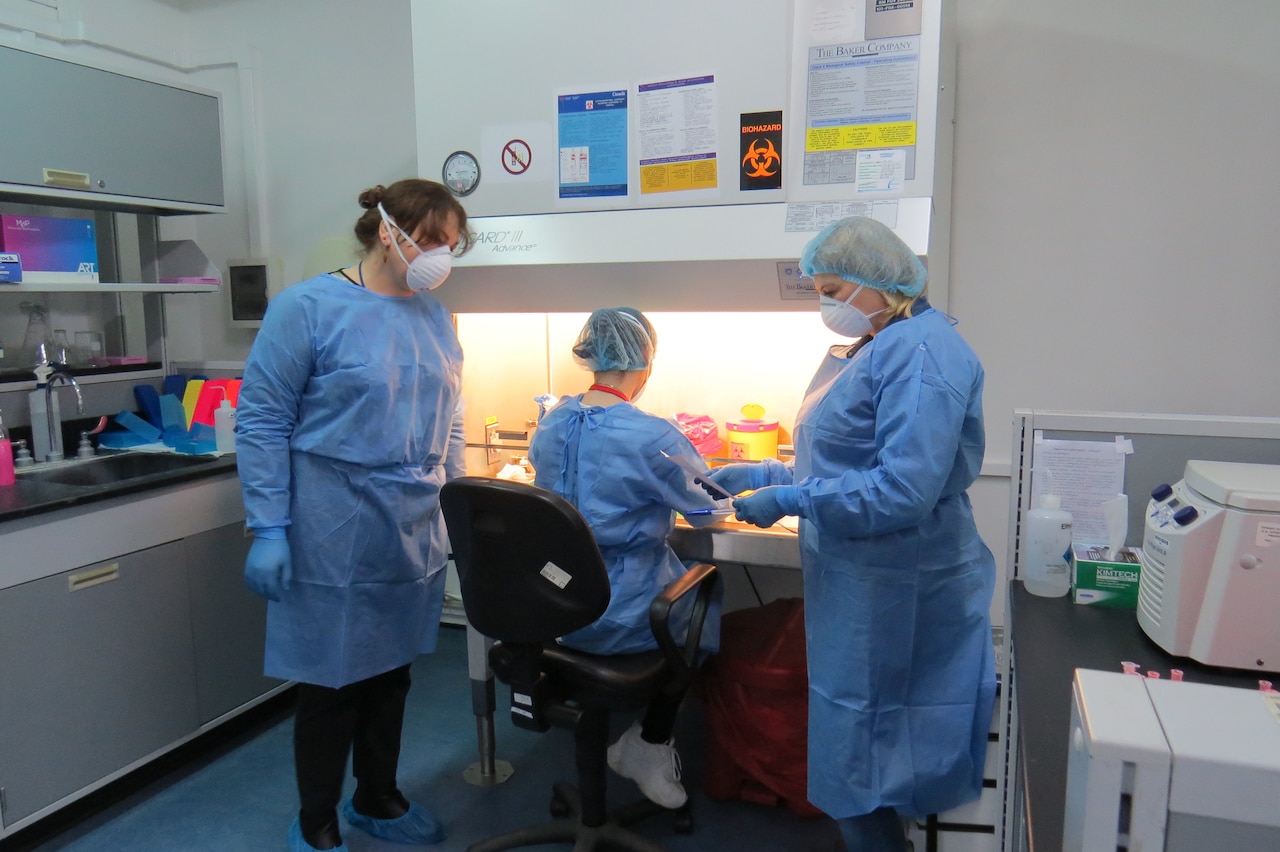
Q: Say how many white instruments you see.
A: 2